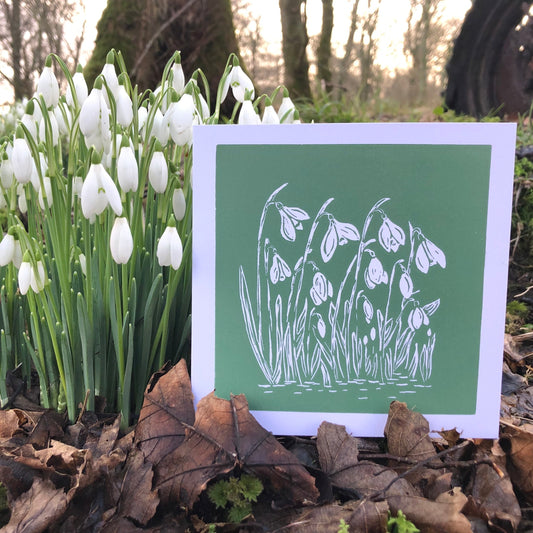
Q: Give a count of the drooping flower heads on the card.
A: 11